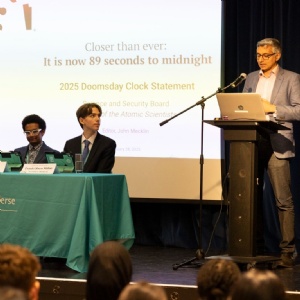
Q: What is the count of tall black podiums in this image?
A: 1